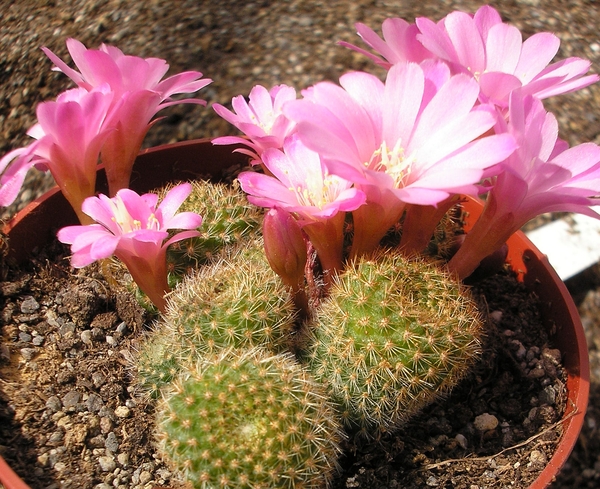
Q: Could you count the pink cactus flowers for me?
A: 9